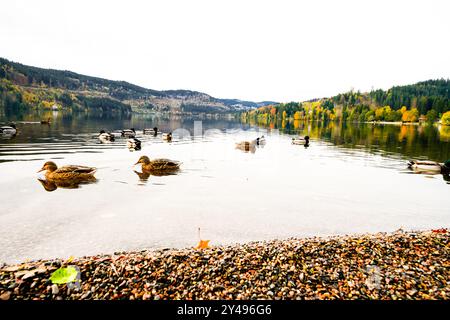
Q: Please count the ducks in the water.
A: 13